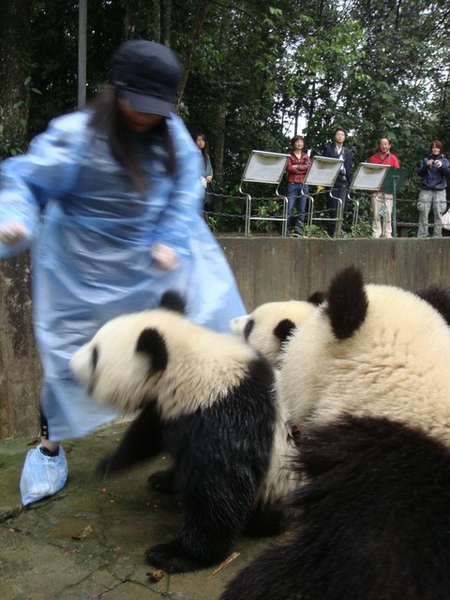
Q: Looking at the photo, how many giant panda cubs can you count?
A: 3